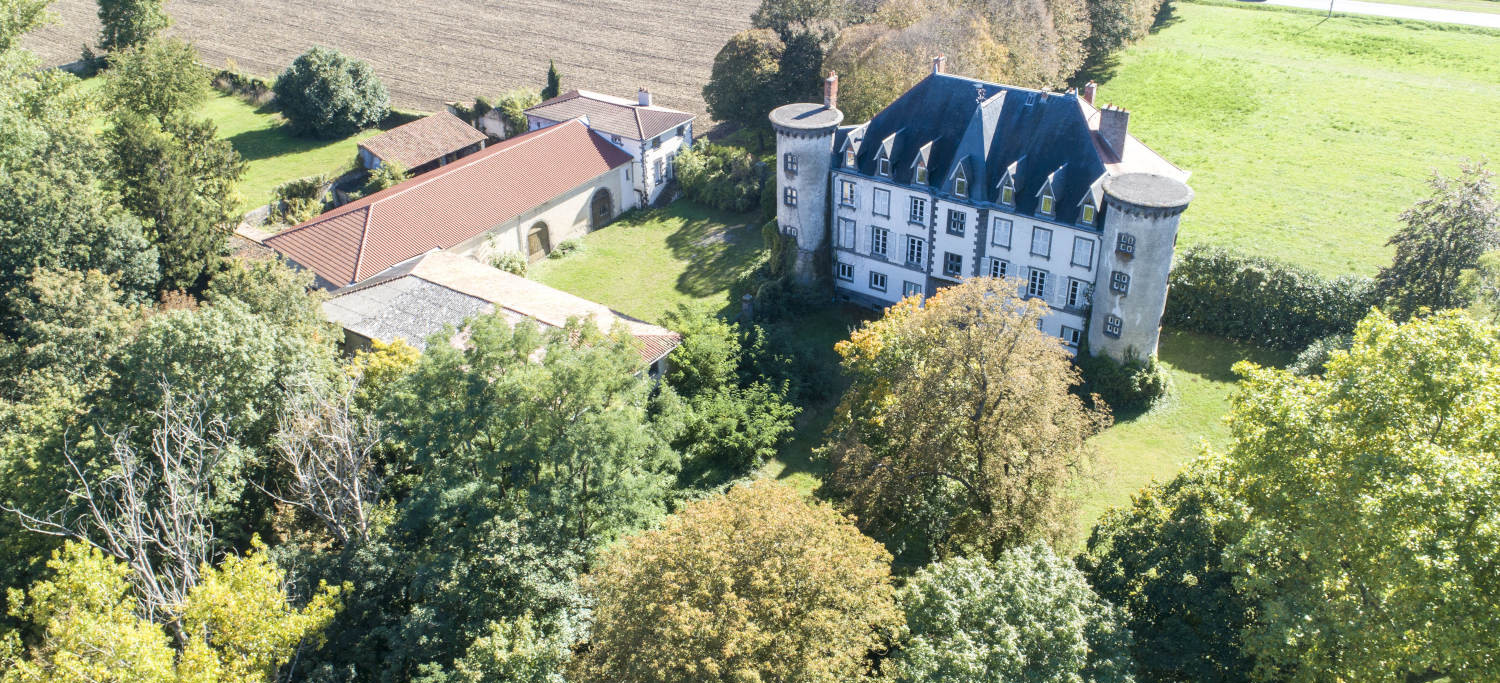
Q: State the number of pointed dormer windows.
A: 7